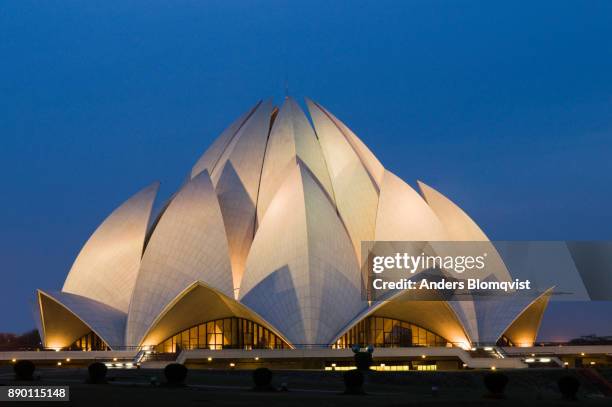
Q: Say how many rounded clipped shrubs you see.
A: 7